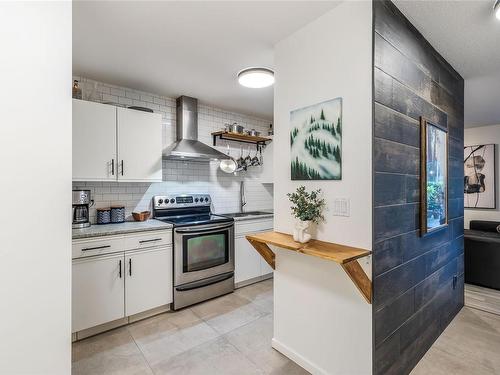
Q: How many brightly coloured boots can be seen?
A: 0